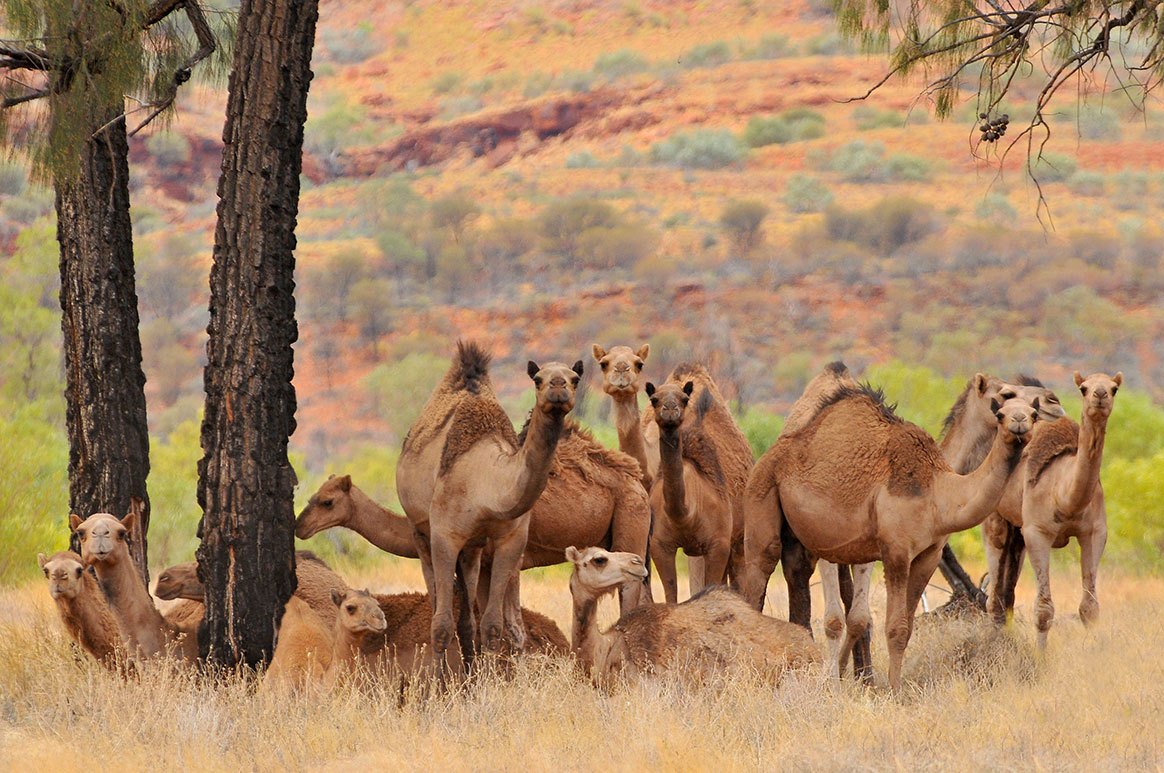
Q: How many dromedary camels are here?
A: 12